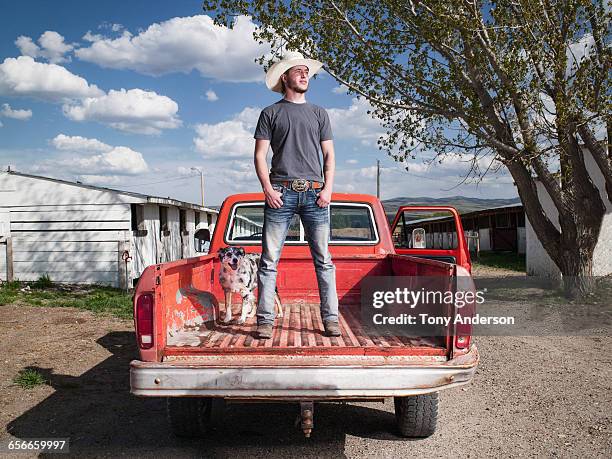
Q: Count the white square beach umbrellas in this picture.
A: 0